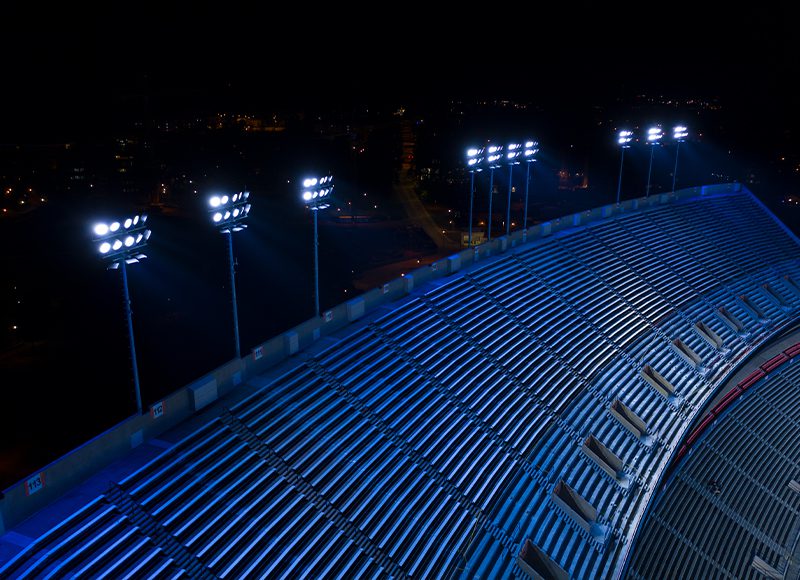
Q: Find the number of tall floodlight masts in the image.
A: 10